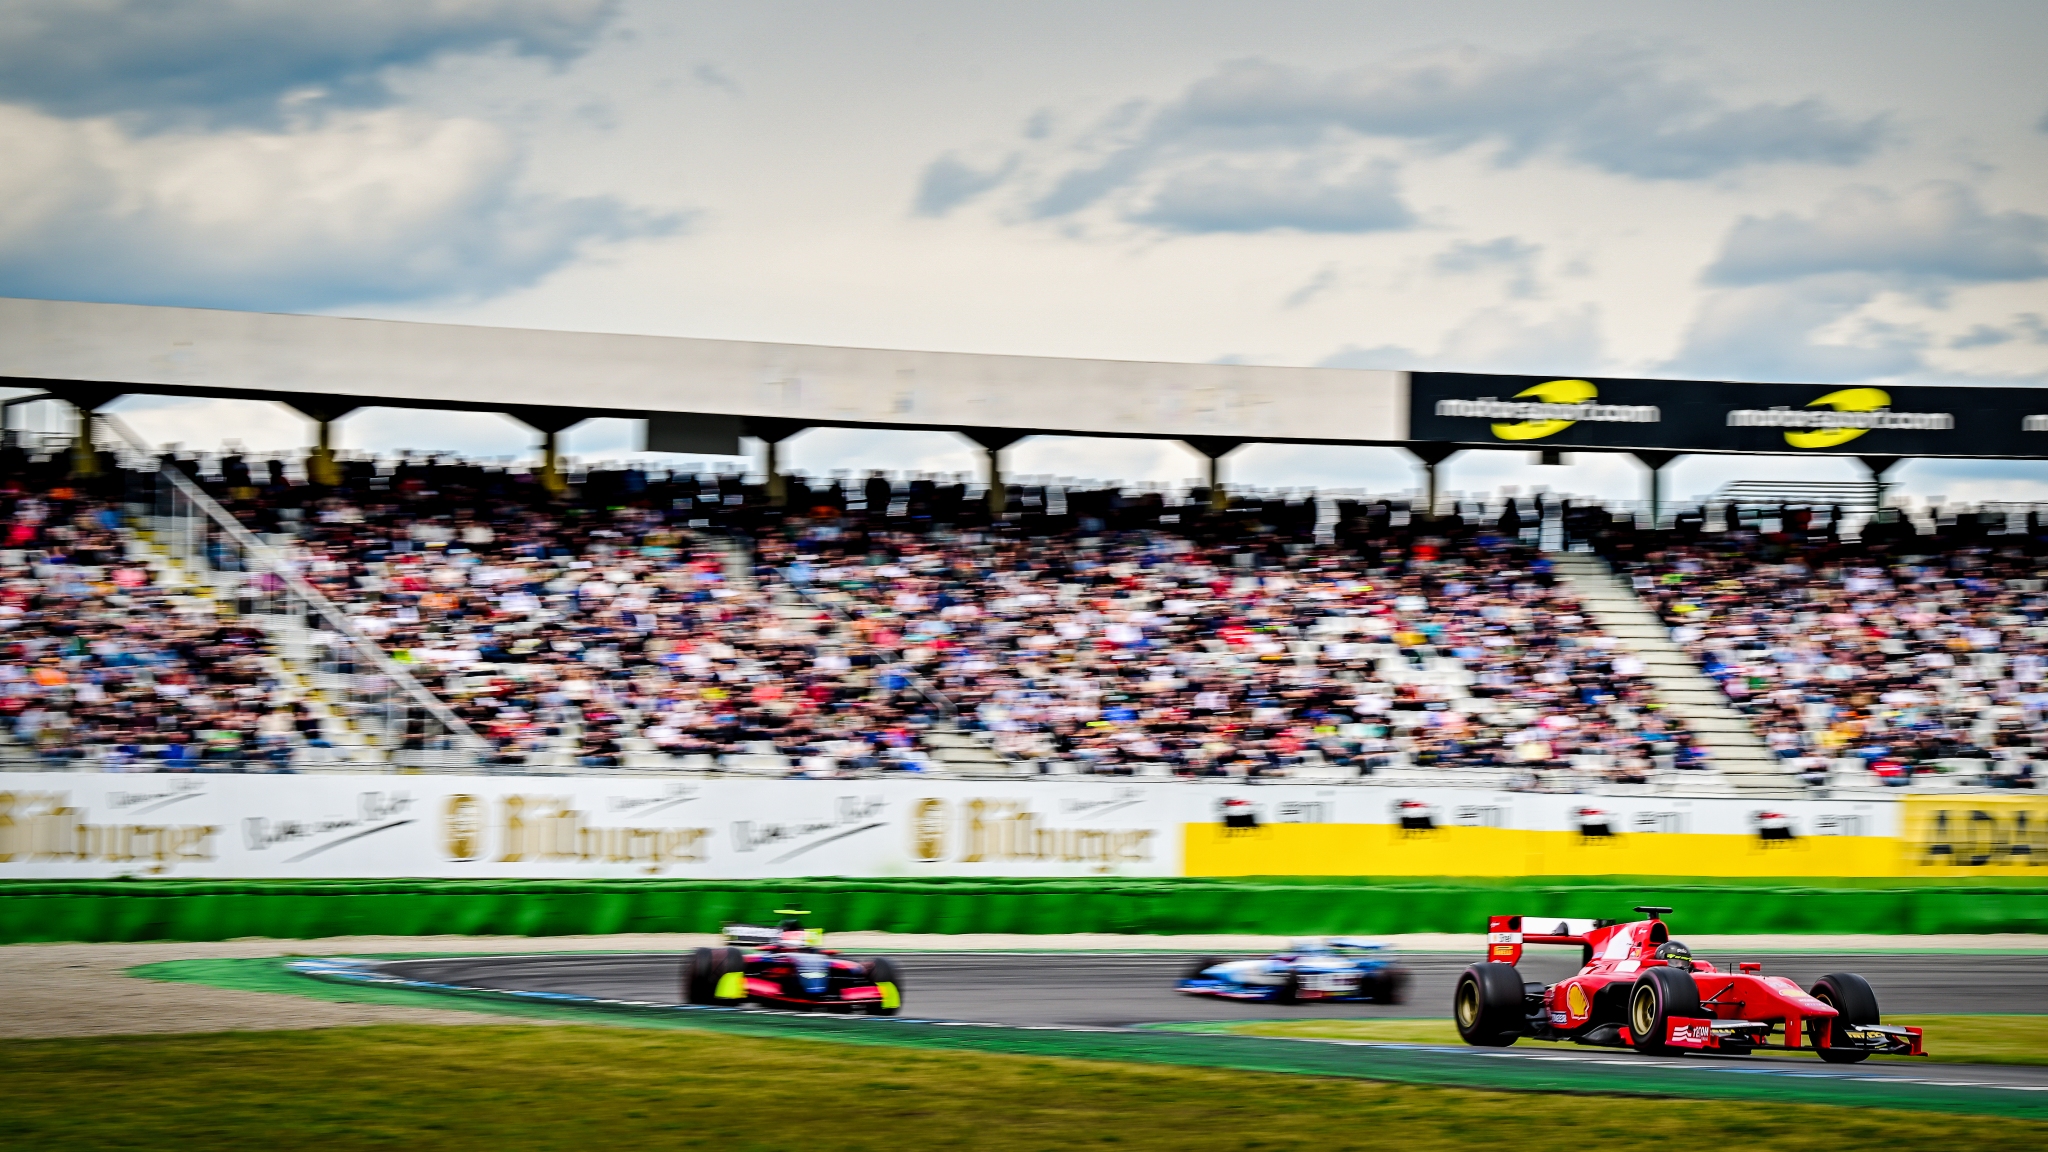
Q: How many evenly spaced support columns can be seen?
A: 9